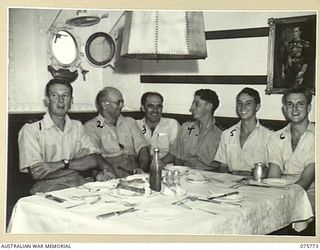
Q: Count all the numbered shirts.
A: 6